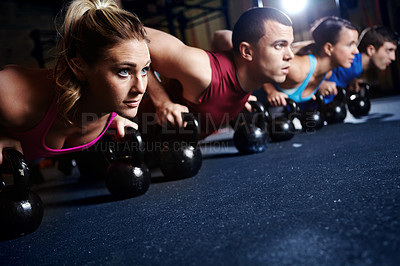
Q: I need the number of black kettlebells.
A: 8